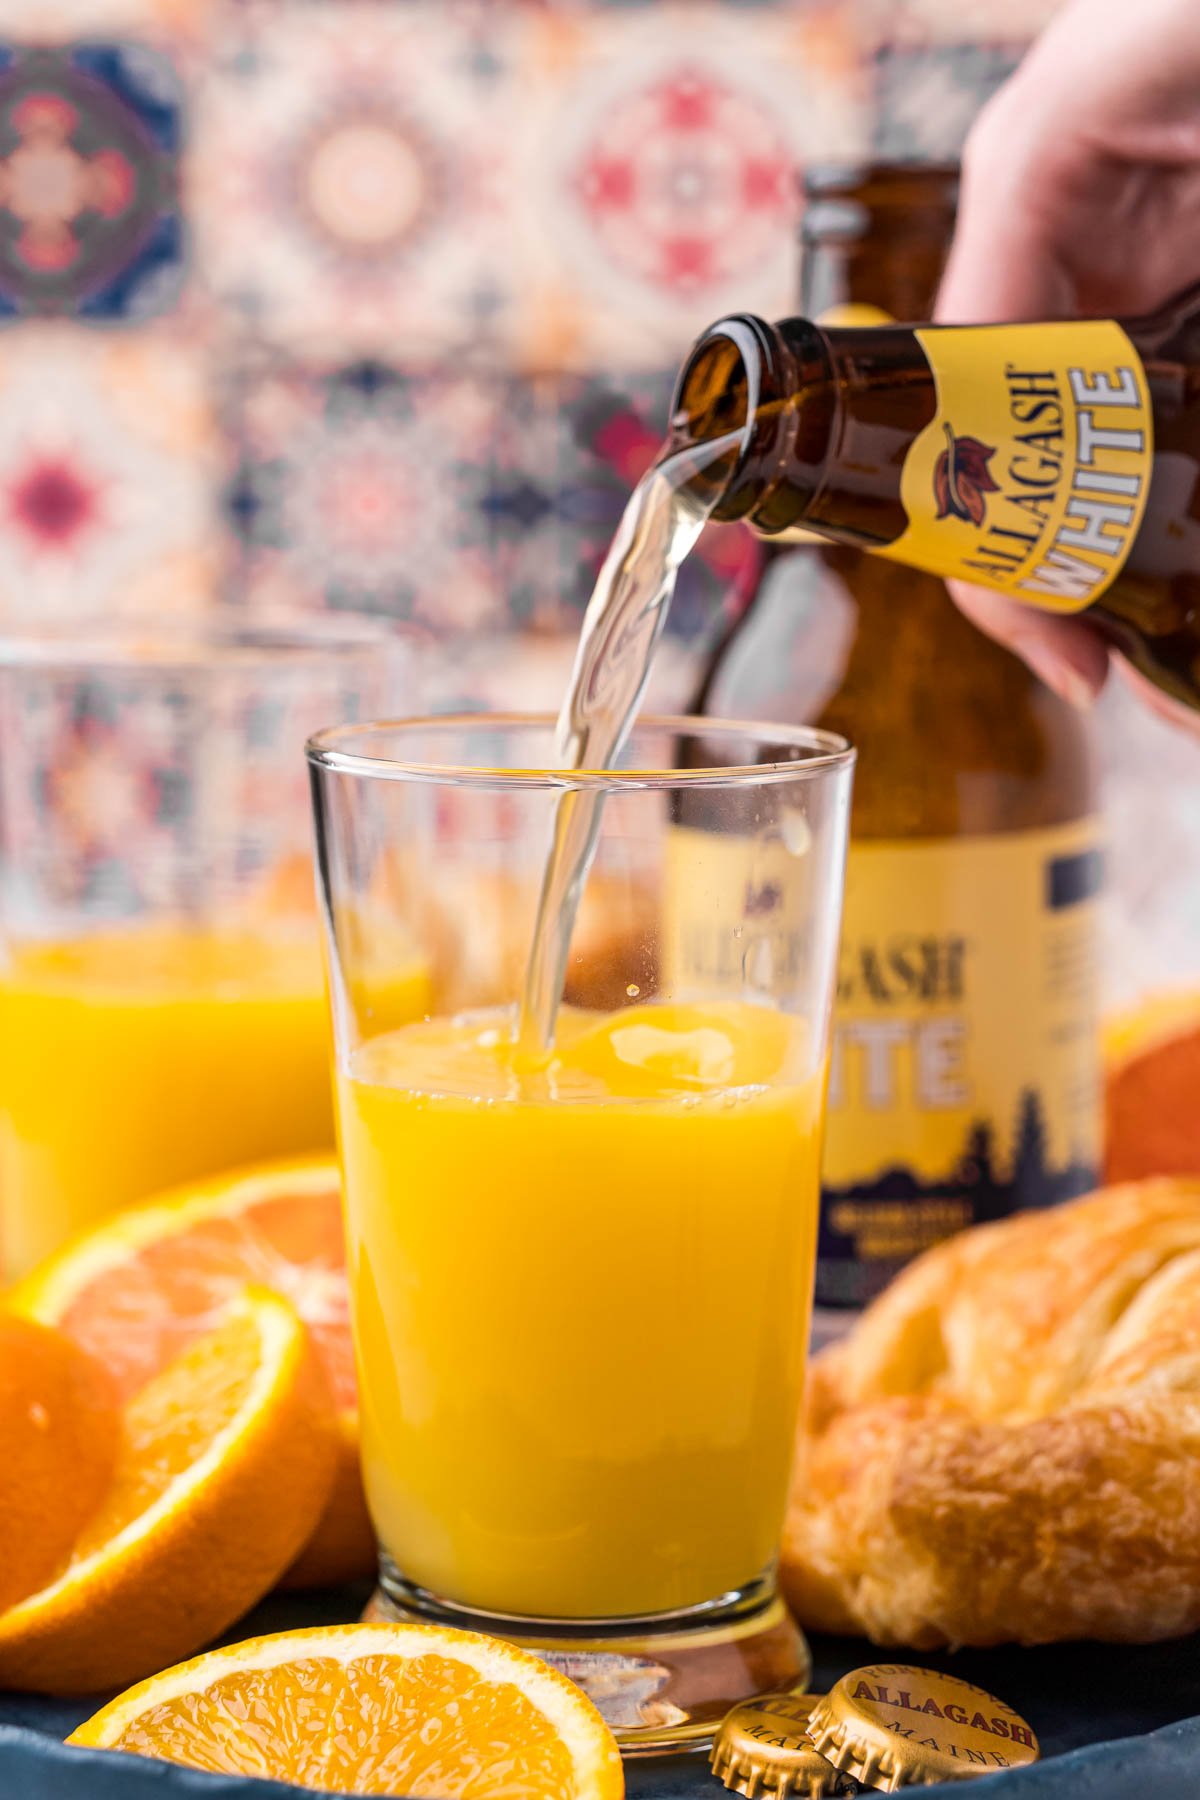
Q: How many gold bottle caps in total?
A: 2